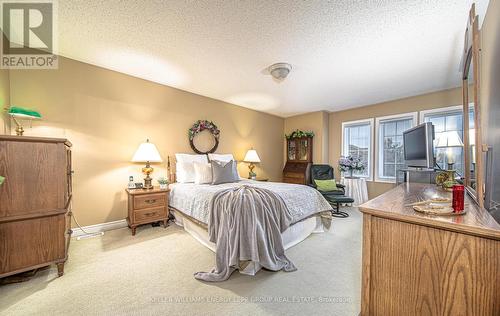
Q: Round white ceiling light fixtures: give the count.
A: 1